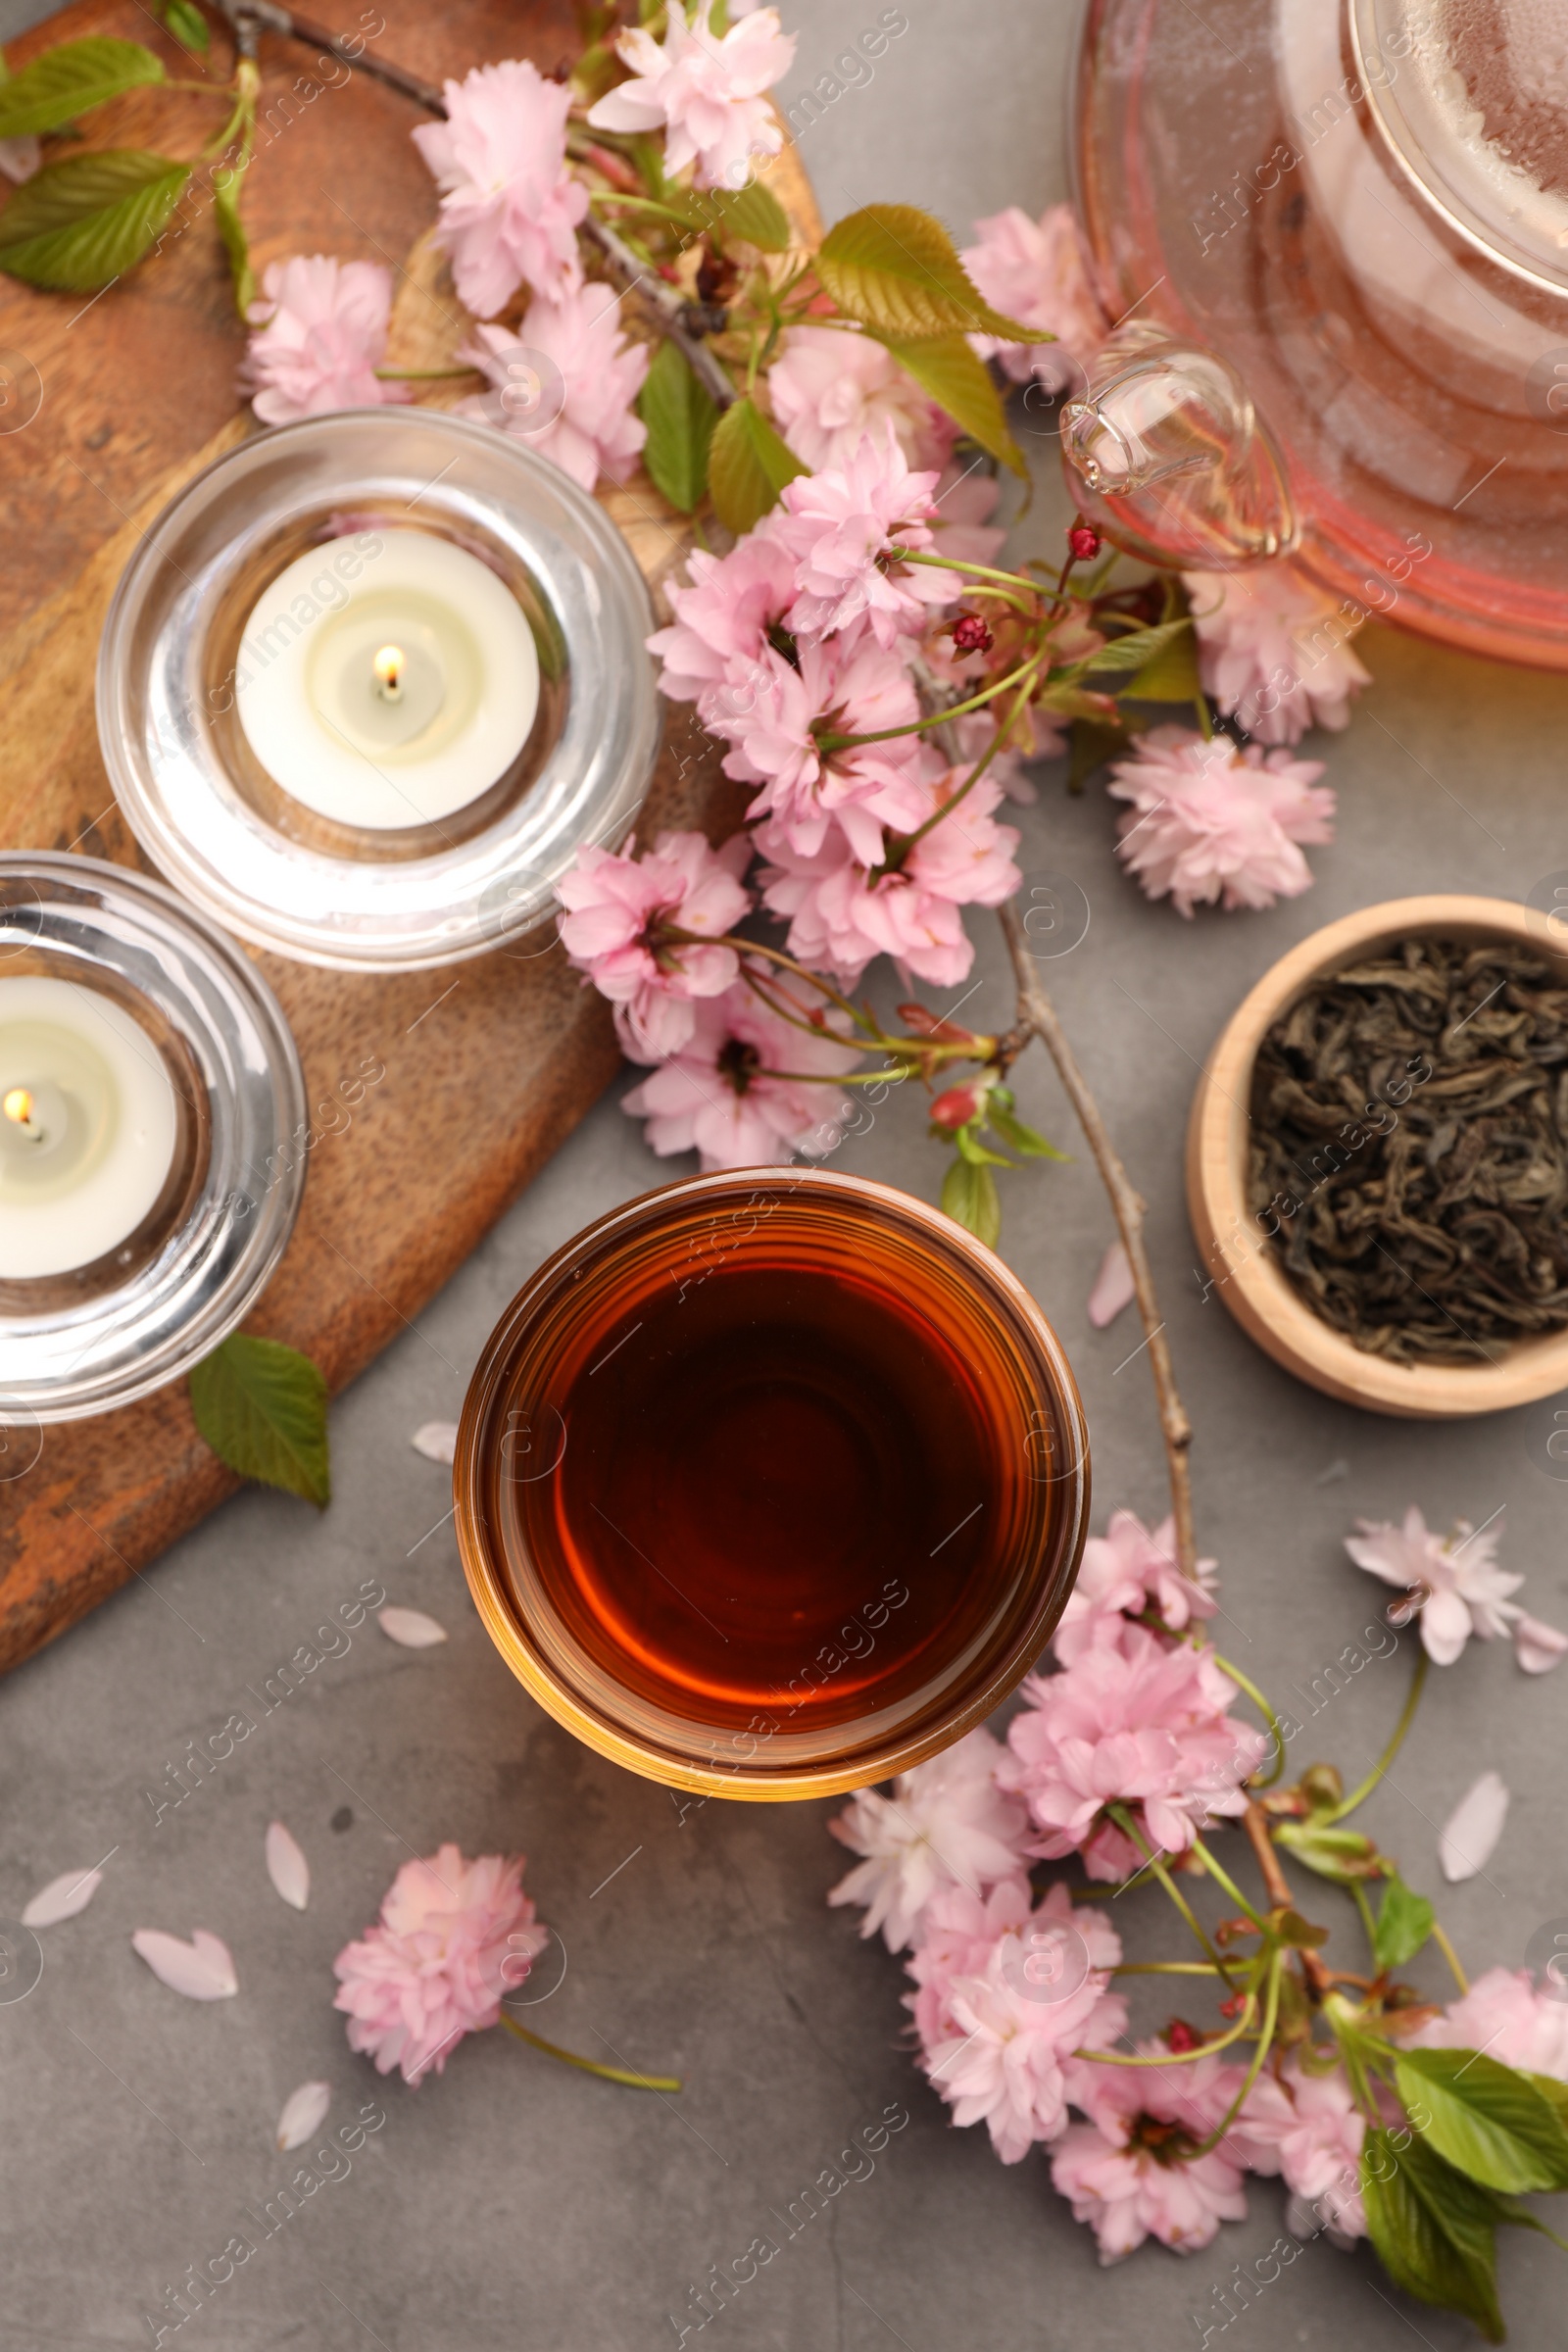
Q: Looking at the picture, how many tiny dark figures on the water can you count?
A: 0